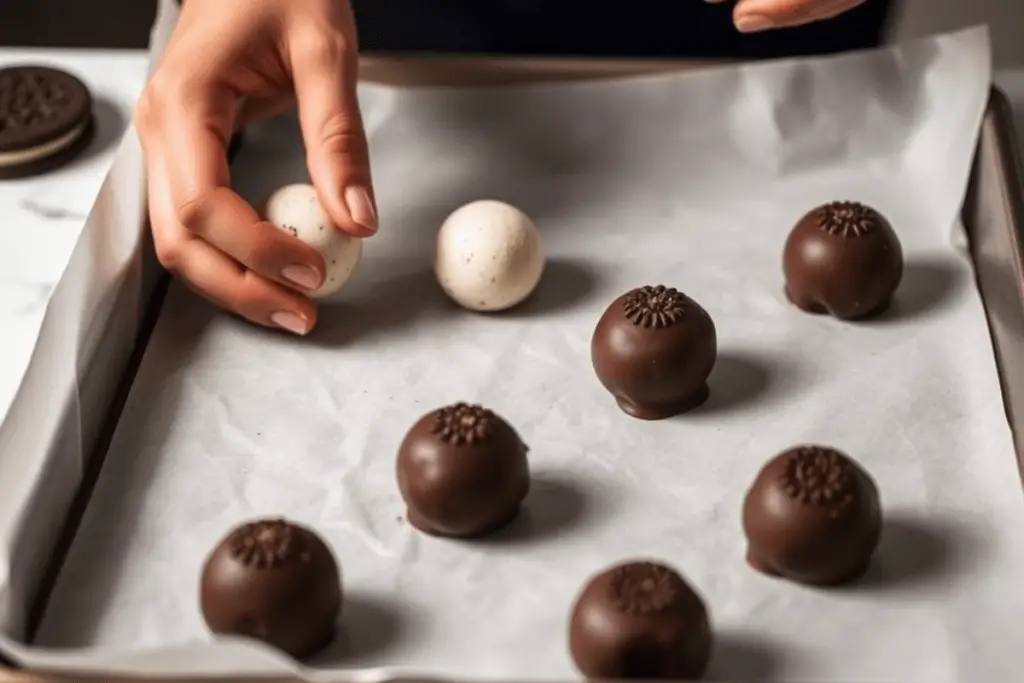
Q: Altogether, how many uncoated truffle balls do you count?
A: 2